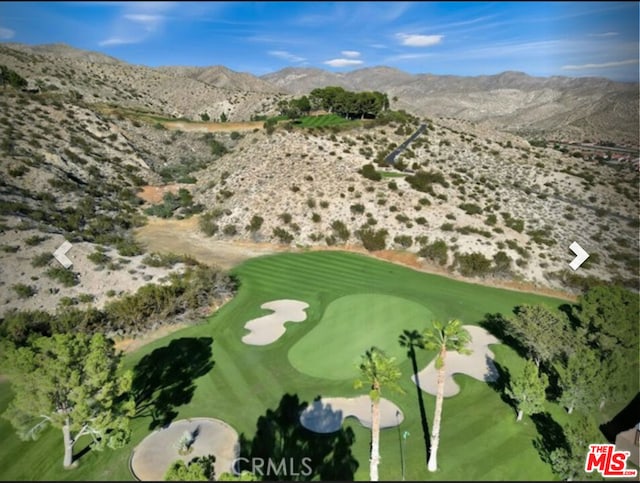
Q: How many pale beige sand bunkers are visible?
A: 4